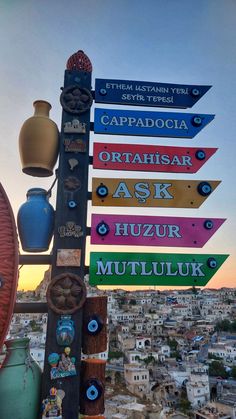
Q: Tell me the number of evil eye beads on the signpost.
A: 12